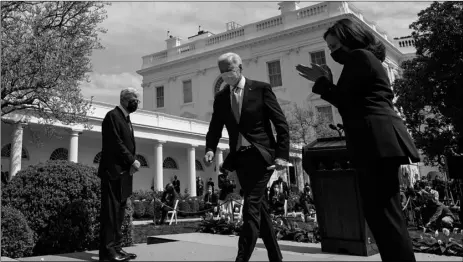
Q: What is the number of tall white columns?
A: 5